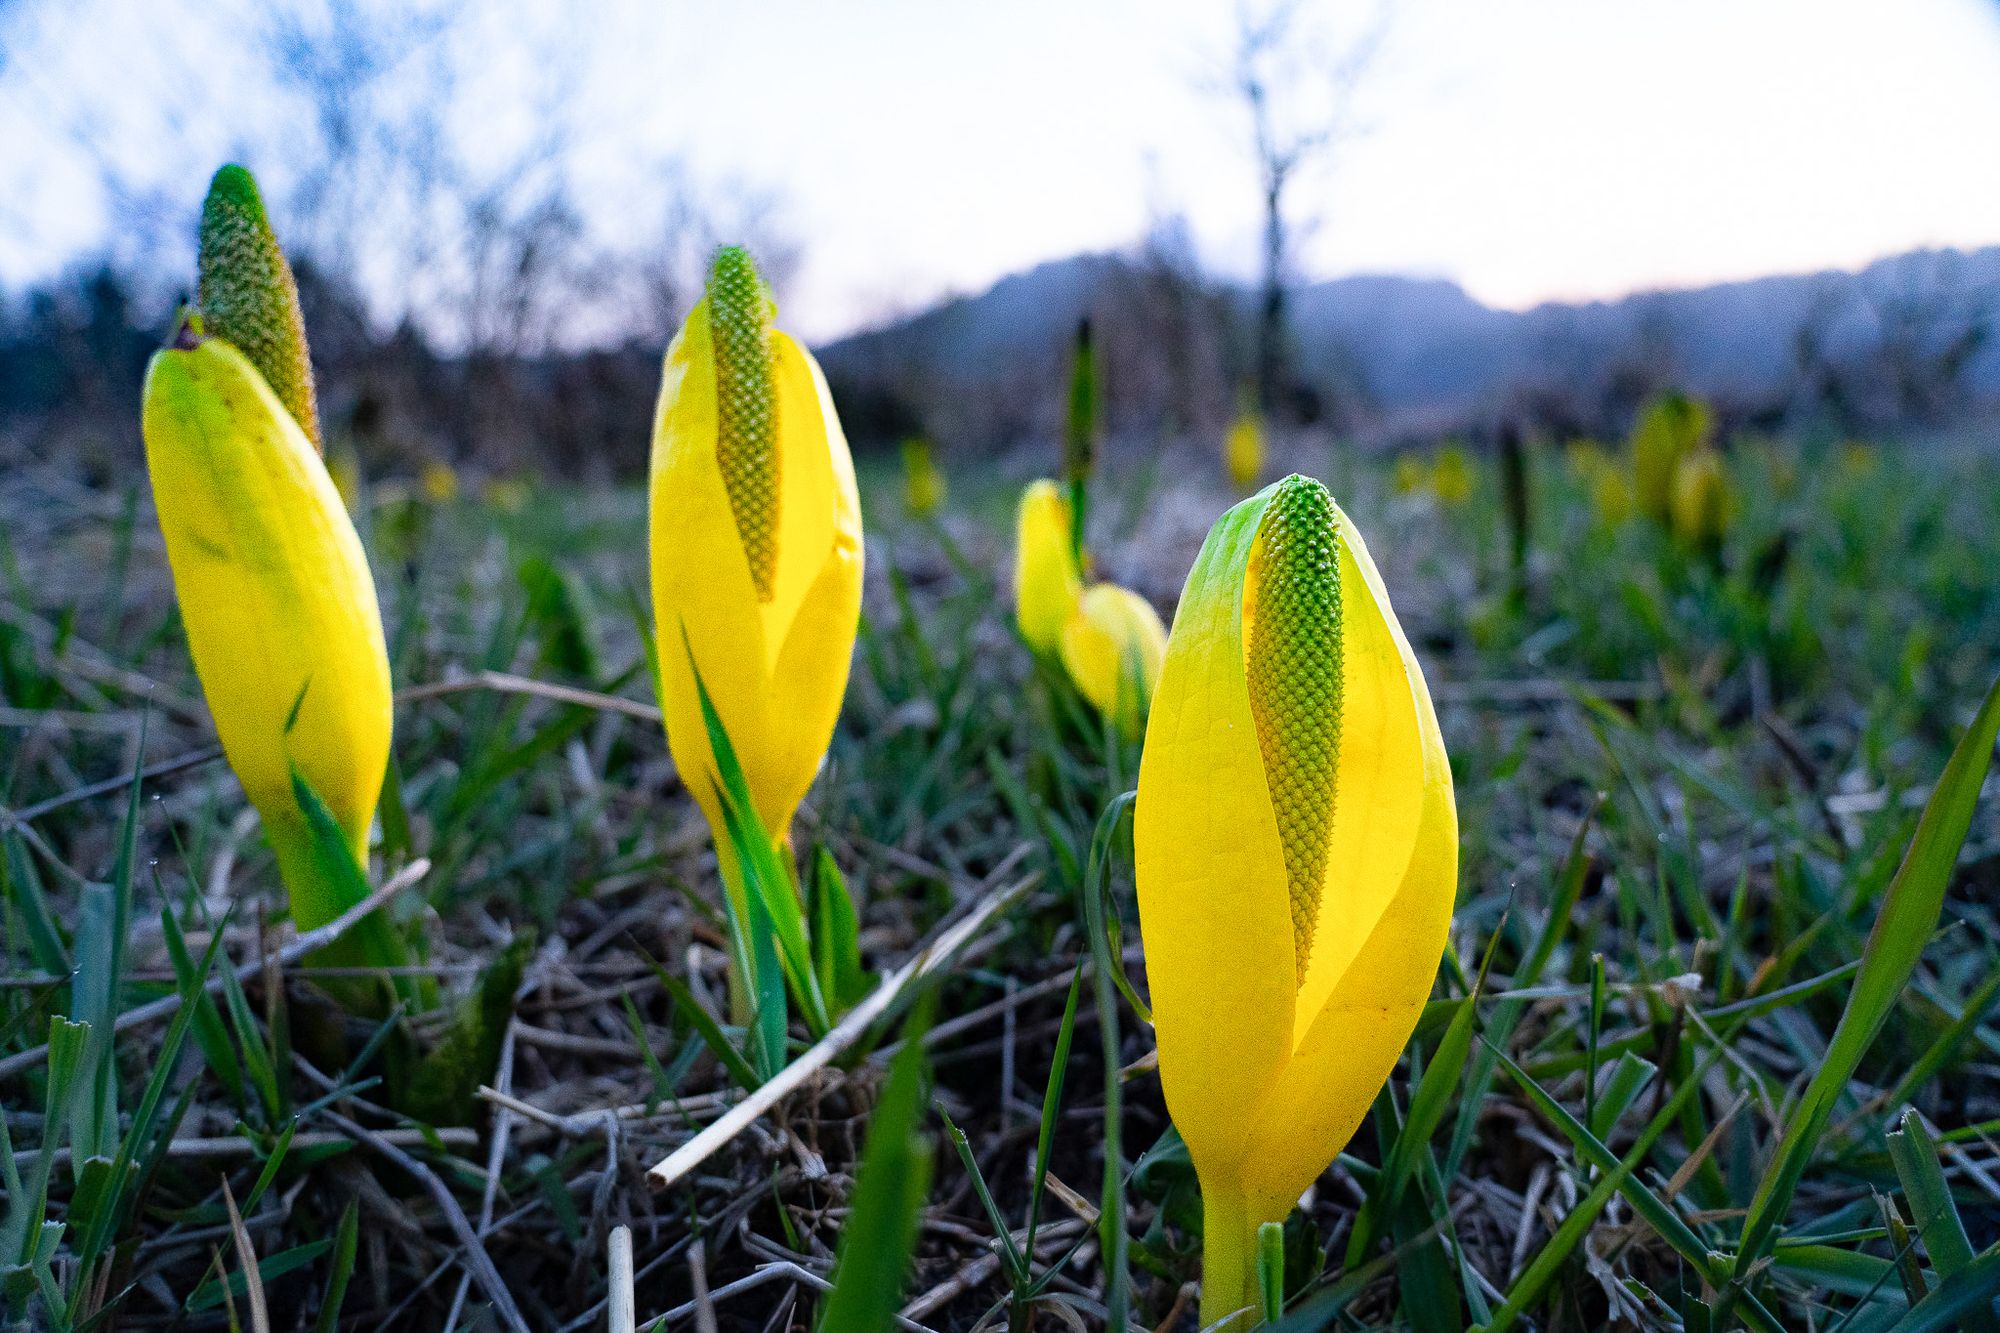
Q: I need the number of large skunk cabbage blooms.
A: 3